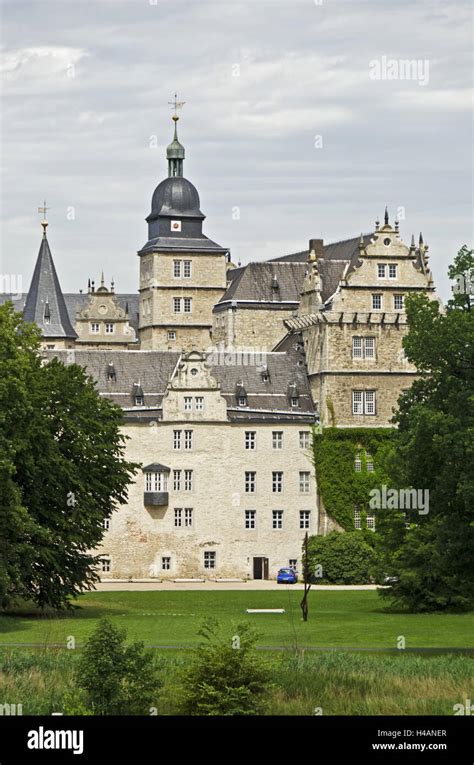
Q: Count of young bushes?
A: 2